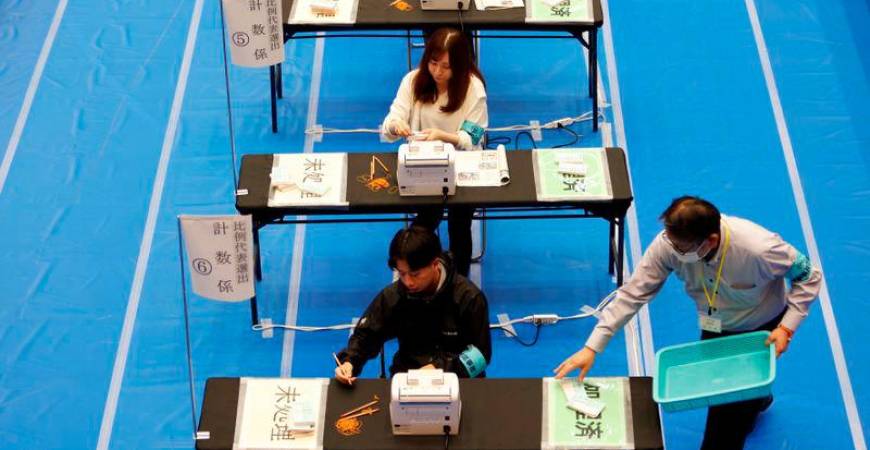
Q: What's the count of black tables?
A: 3